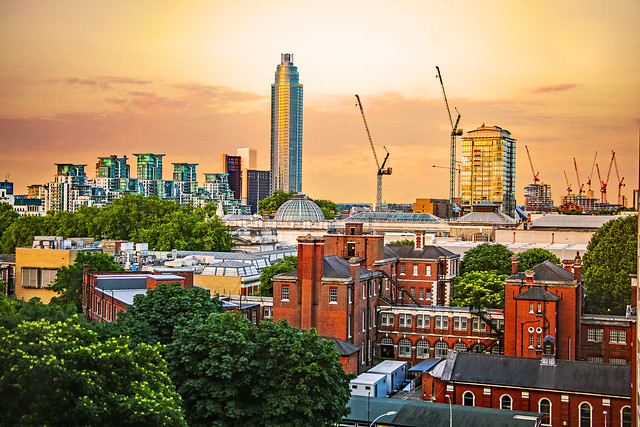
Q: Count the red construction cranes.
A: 7